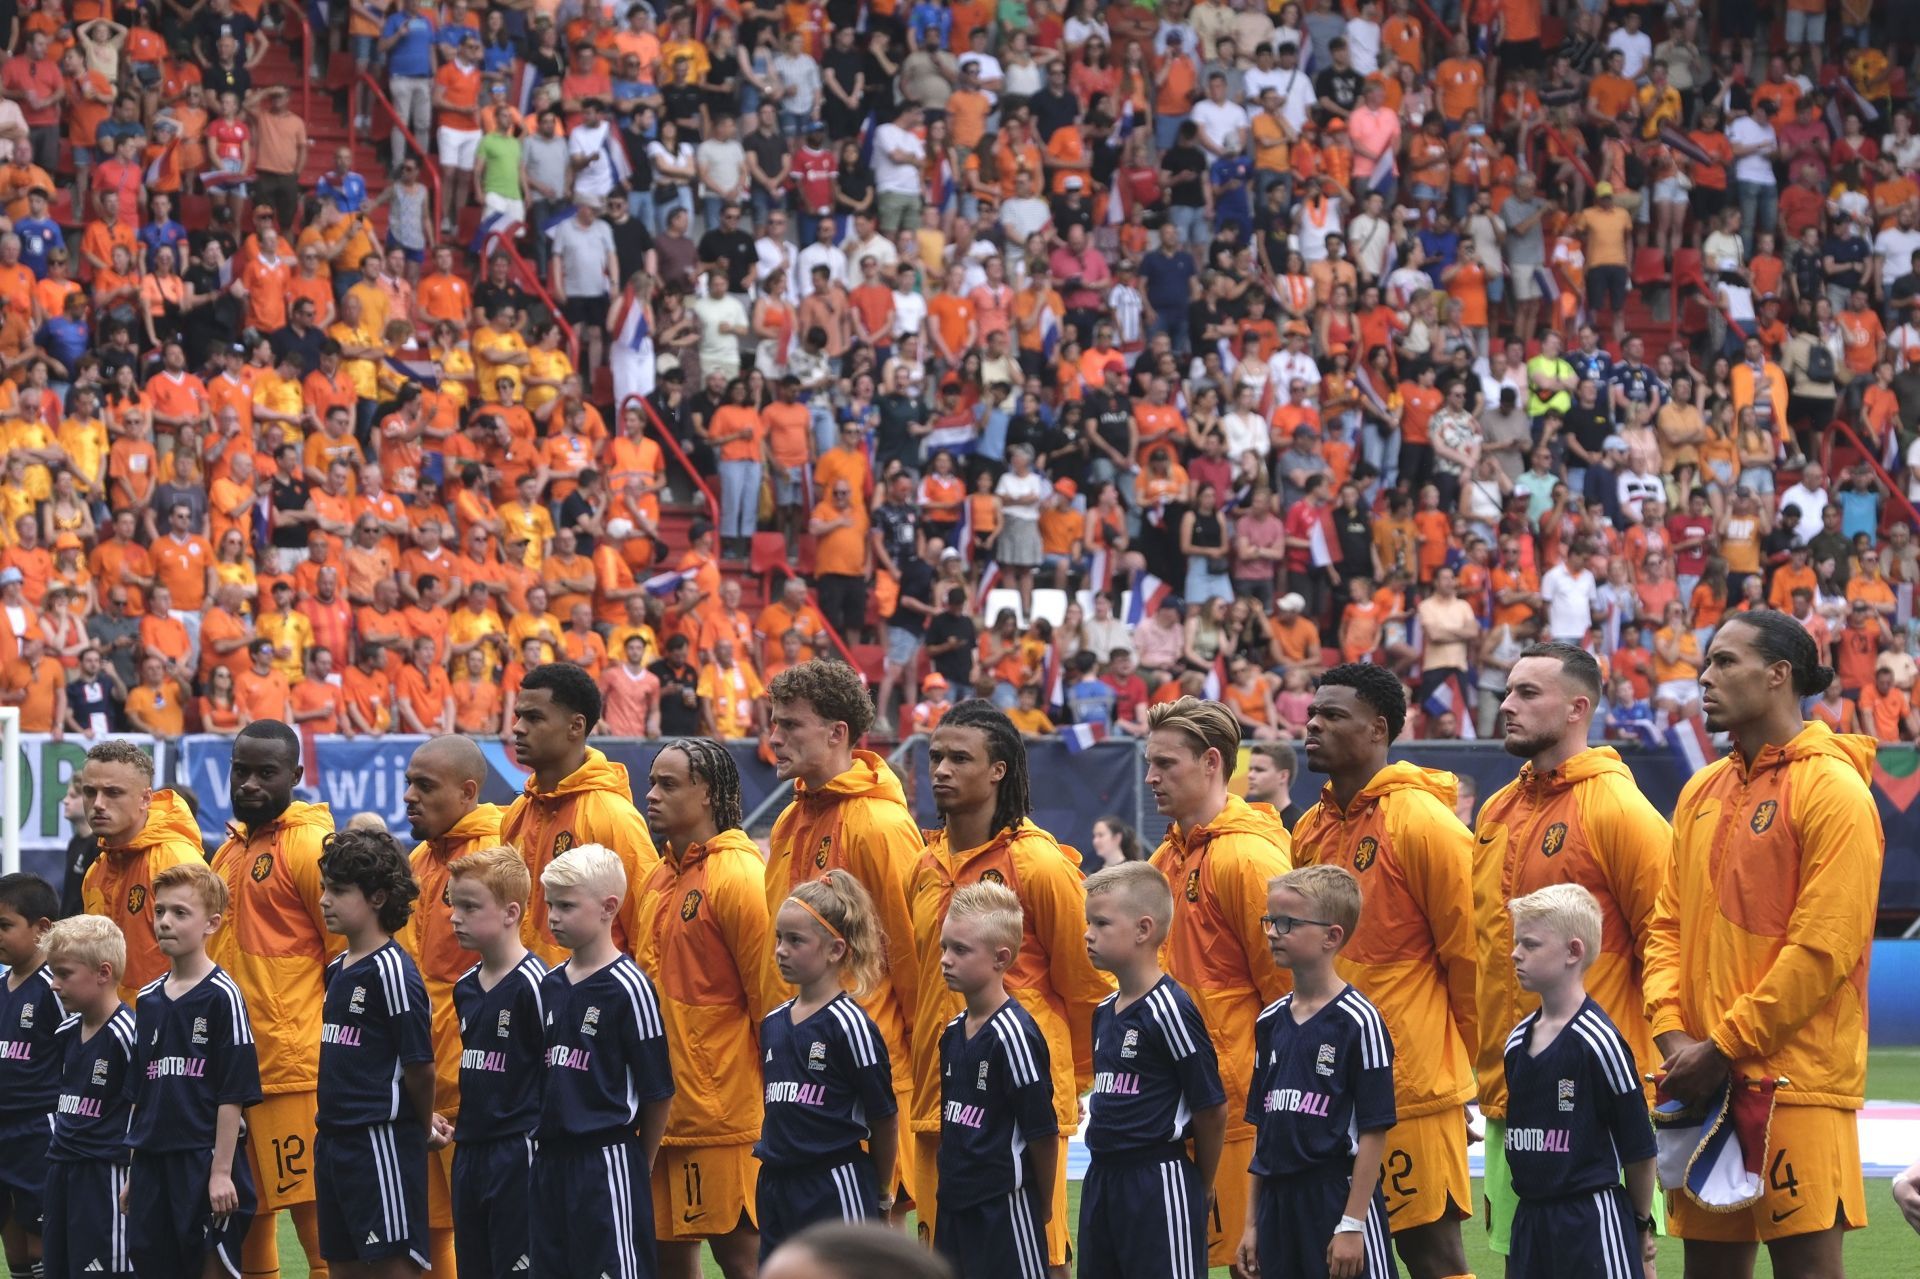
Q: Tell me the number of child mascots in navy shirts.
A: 11